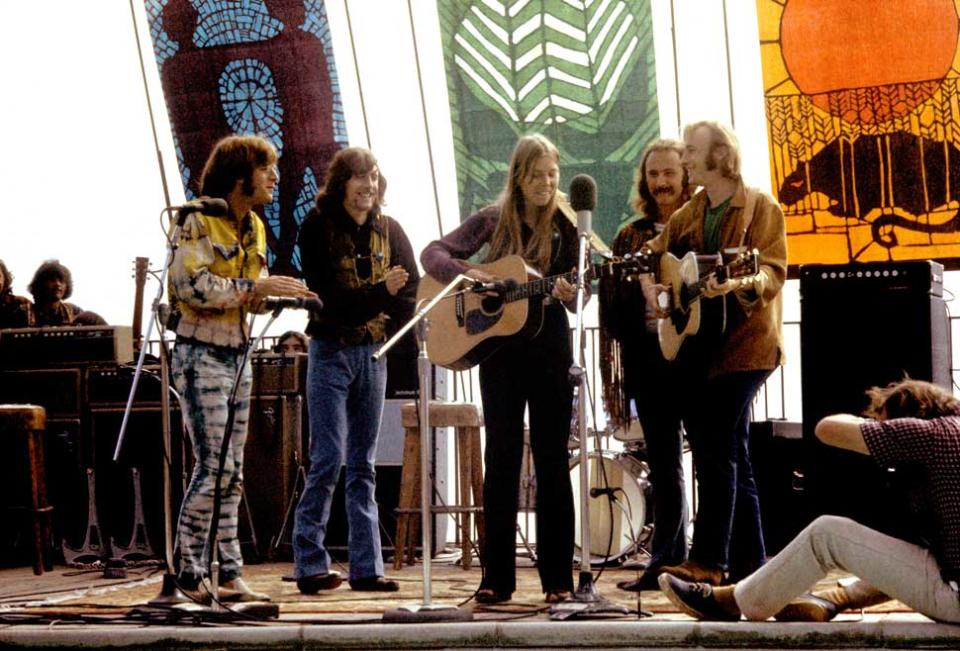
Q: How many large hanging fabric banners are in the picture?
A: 3